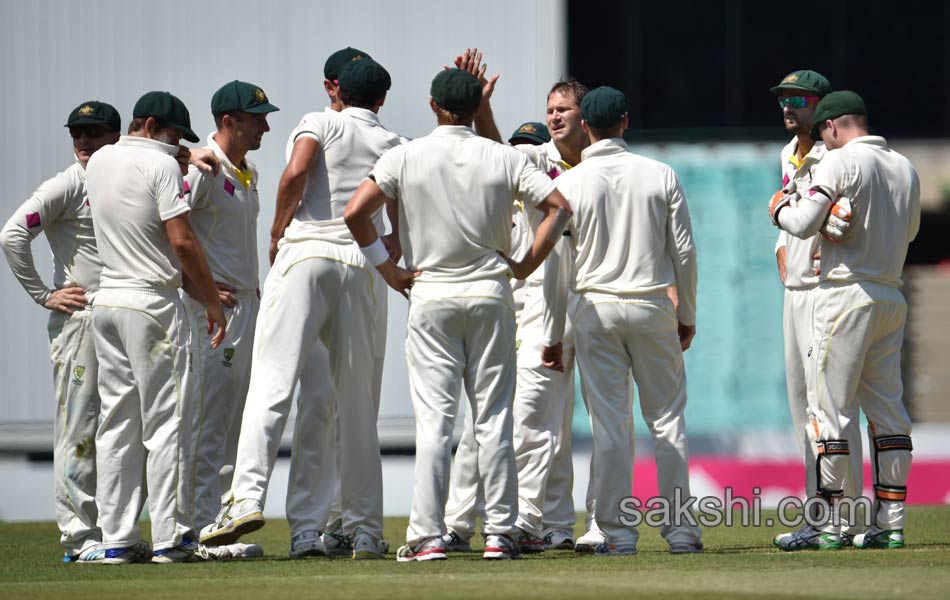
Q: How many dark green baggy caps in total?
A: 10